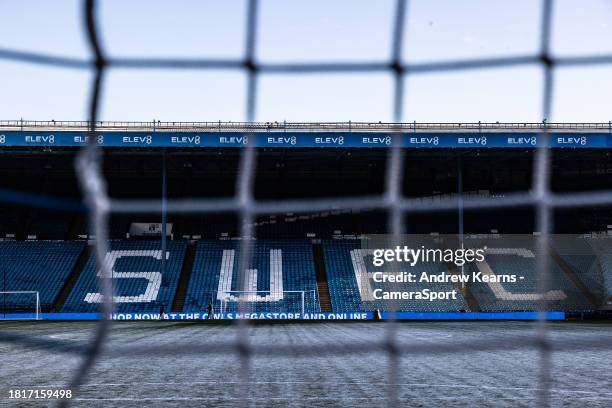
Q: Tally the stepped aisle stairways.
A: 5